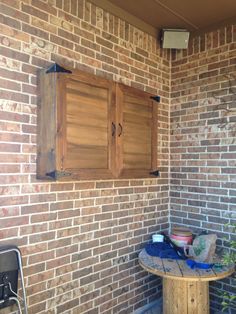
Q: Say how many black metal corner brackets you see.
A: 4